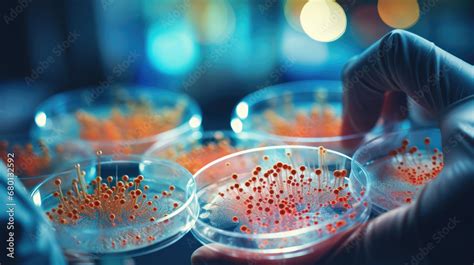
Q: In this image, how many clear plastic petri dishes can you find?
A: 7